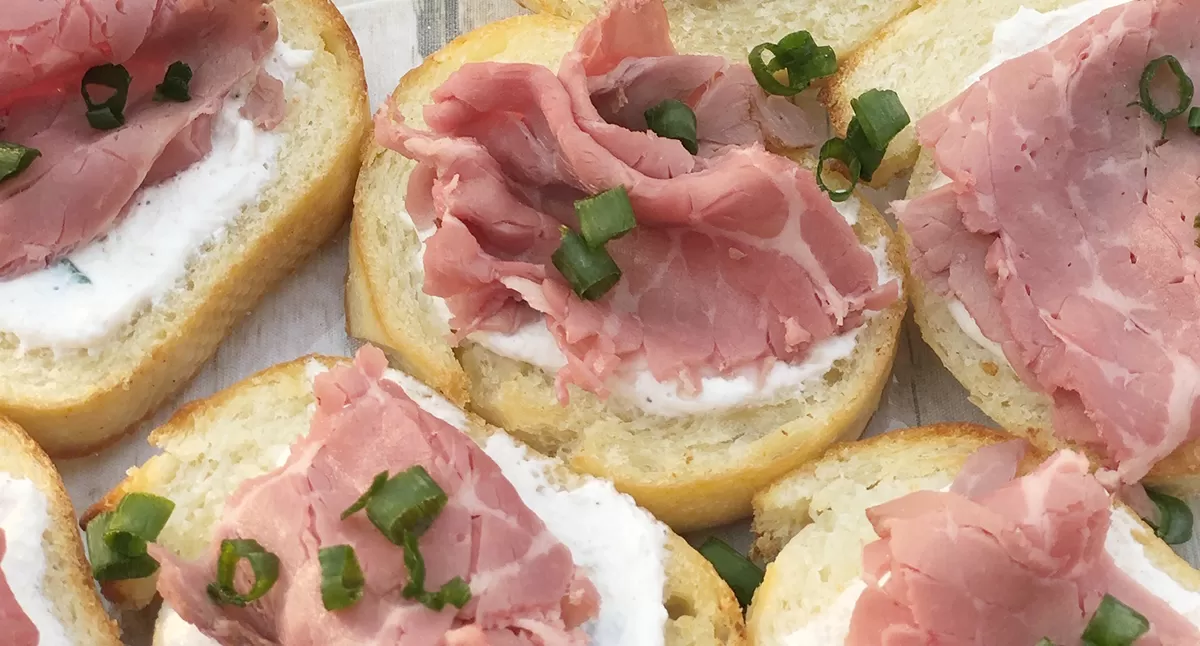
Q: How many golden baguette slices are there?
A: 7